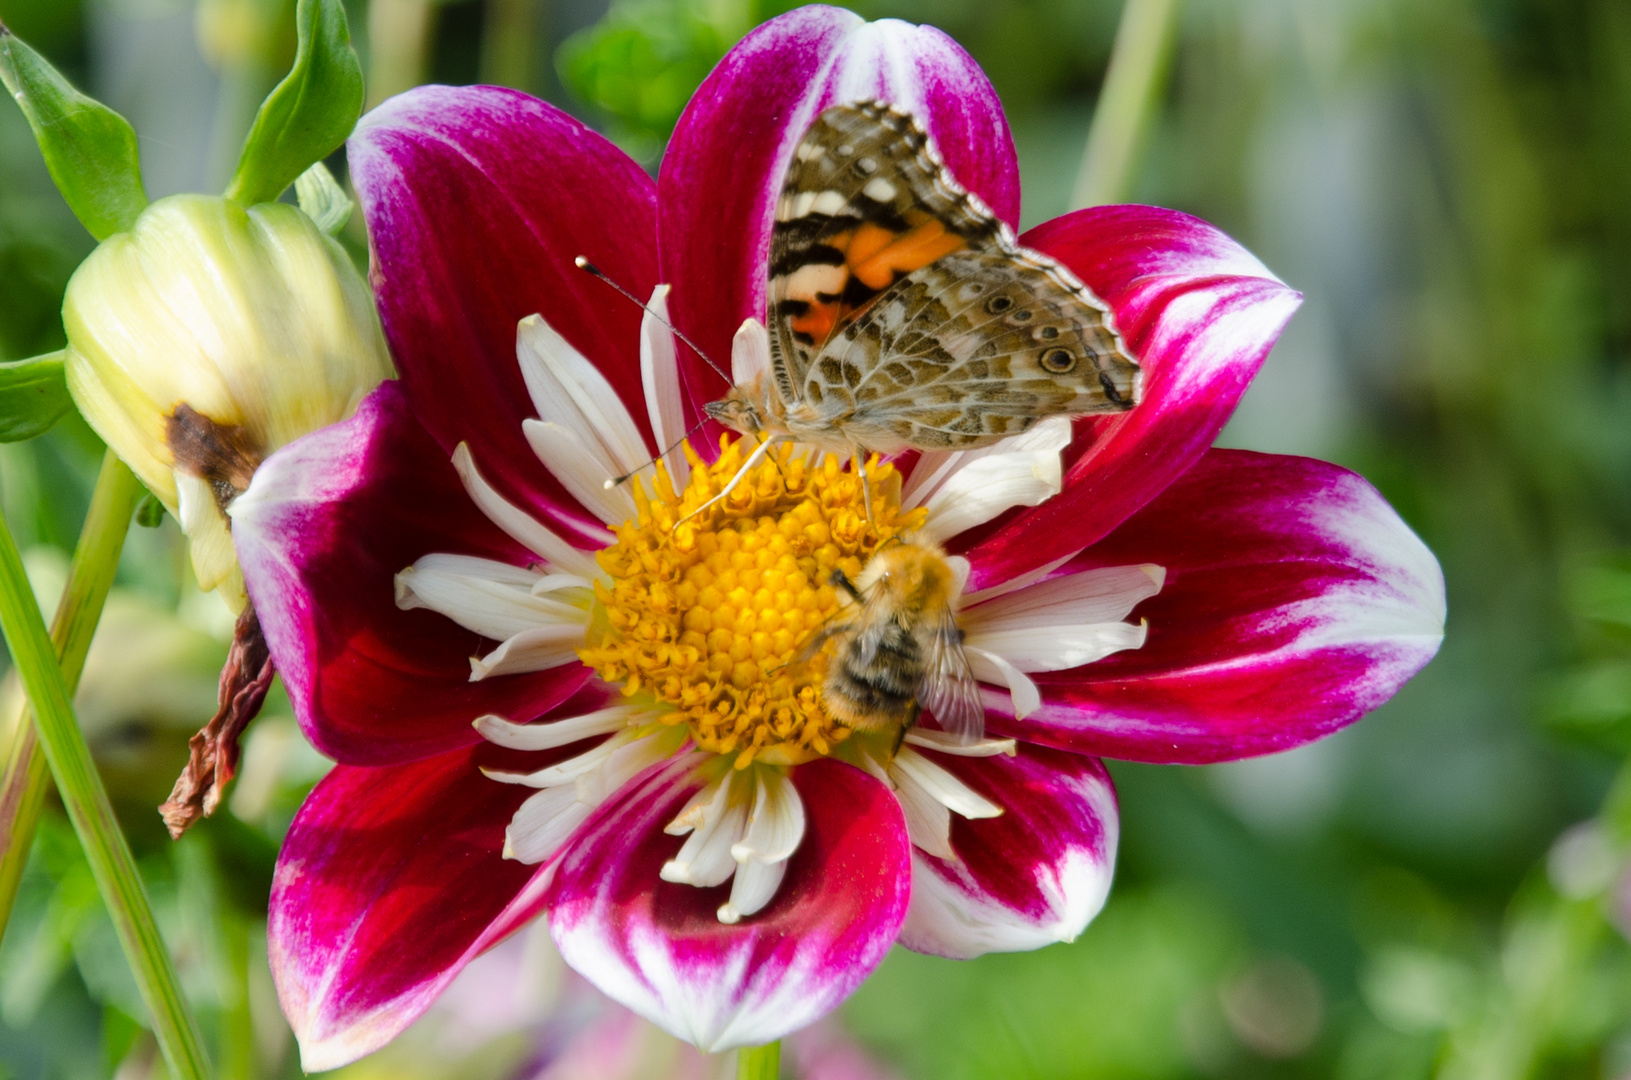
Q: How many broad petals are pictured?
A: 8